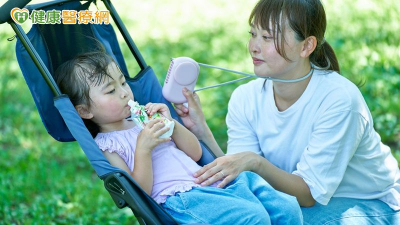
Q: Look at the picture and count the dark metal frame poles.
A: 2